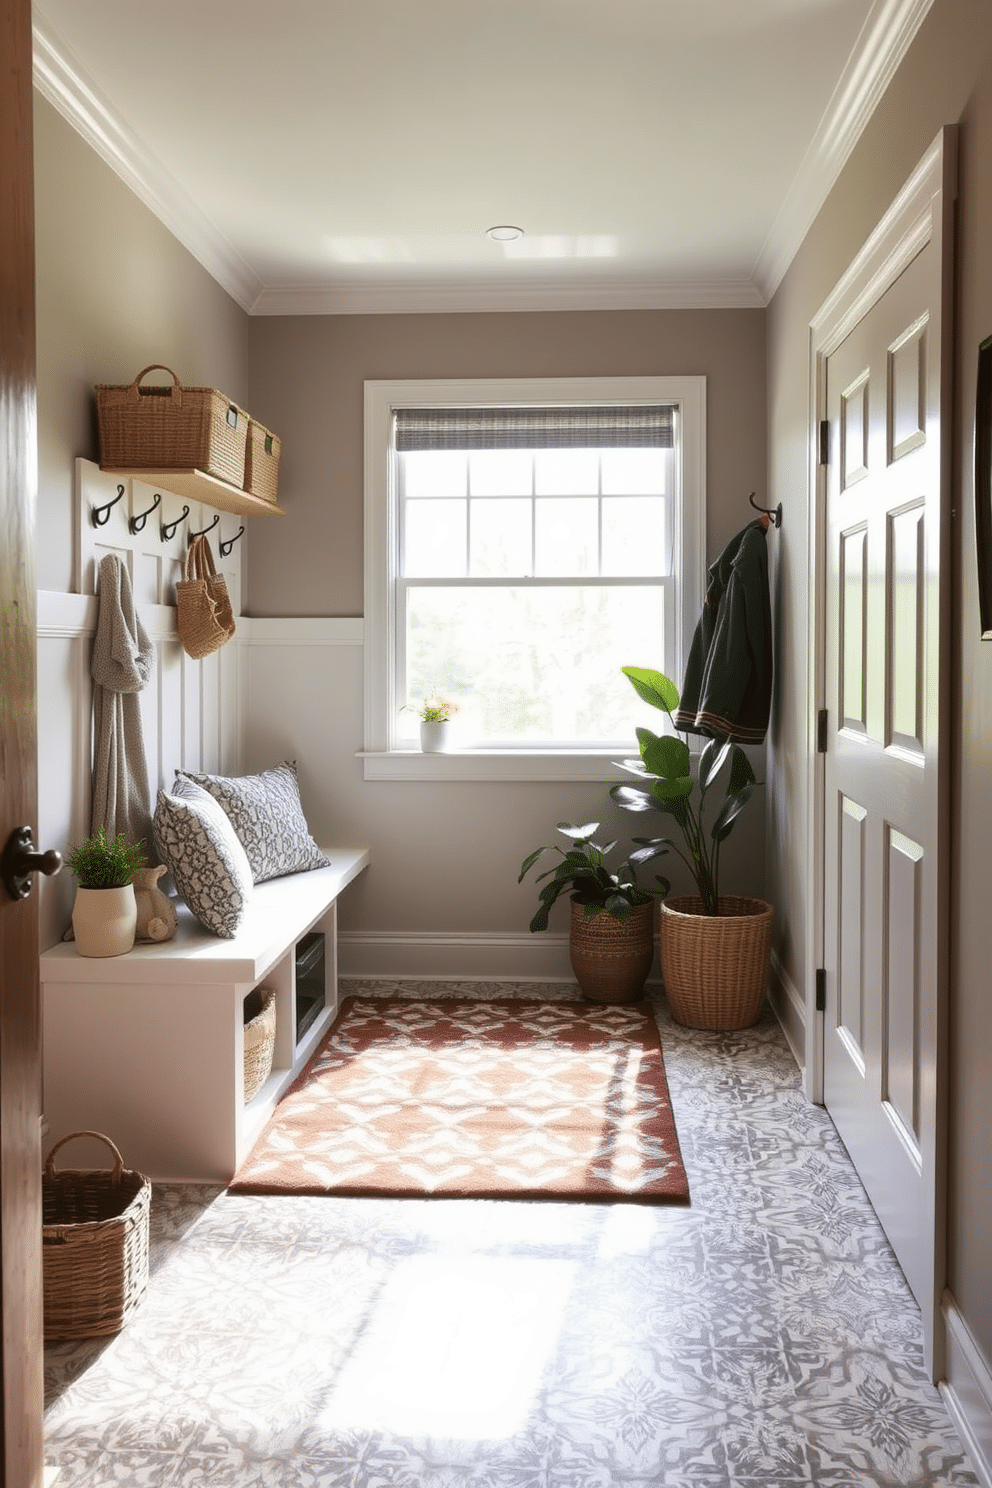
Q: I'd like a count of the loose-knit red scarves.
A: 0